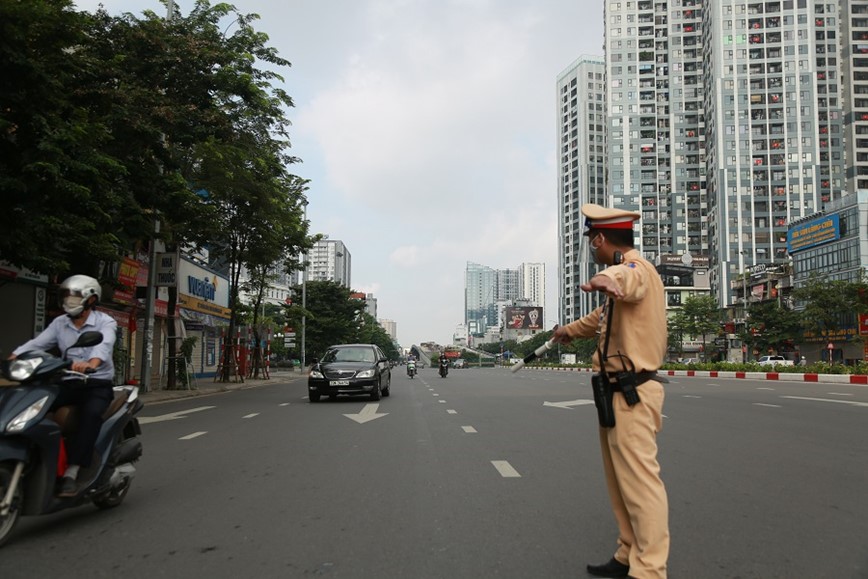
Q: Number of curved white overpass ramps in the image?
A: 2